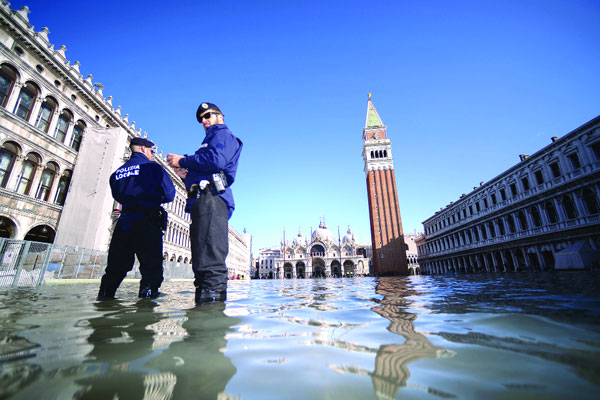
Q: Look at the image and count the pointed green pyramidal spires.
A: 1